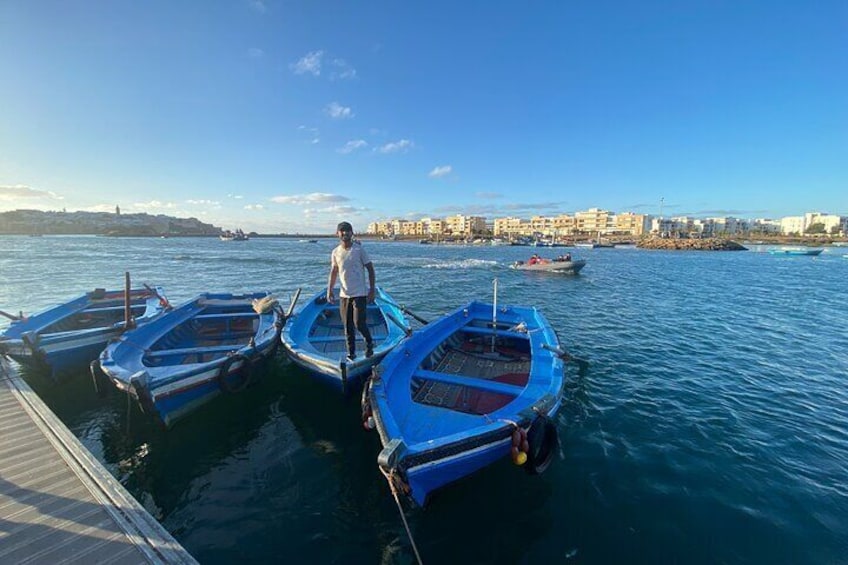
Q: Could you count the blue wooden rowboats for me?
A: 4